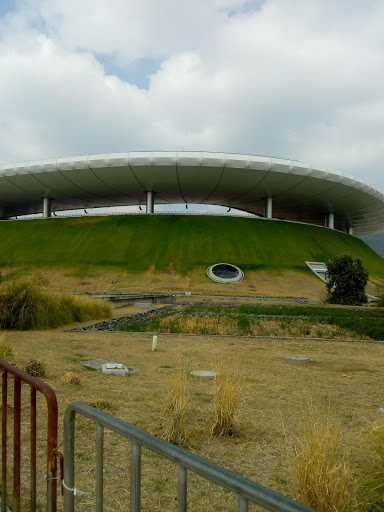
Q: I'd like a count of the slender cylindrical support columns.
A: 5